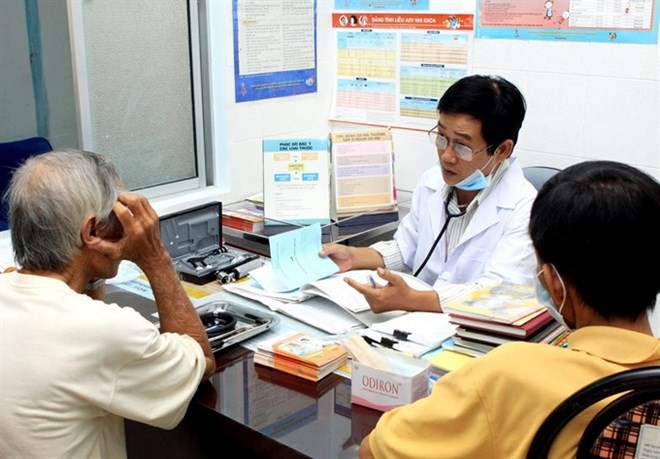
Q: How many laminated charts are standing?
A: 2